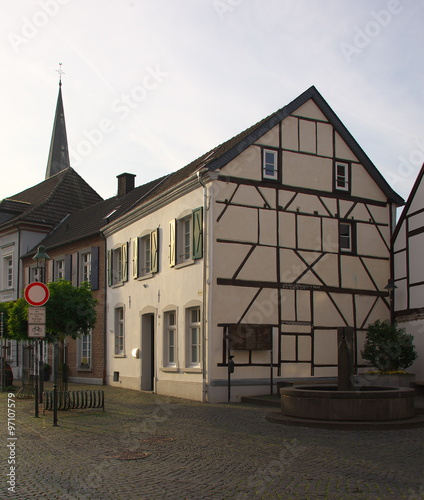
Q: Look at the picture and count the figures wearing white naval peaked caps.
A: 0